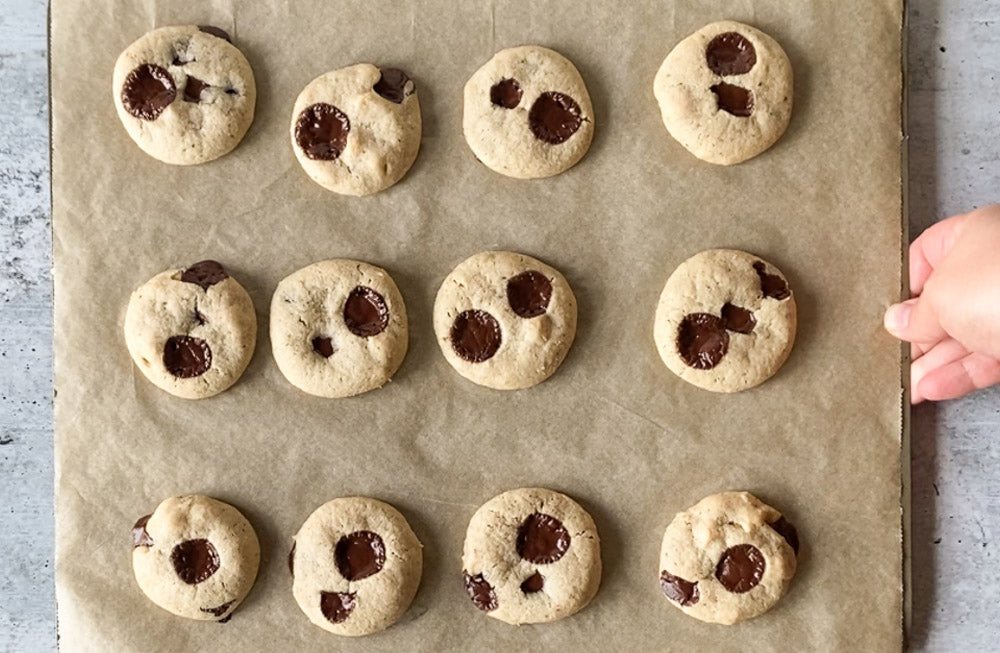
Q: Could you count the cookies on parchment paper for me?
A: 12